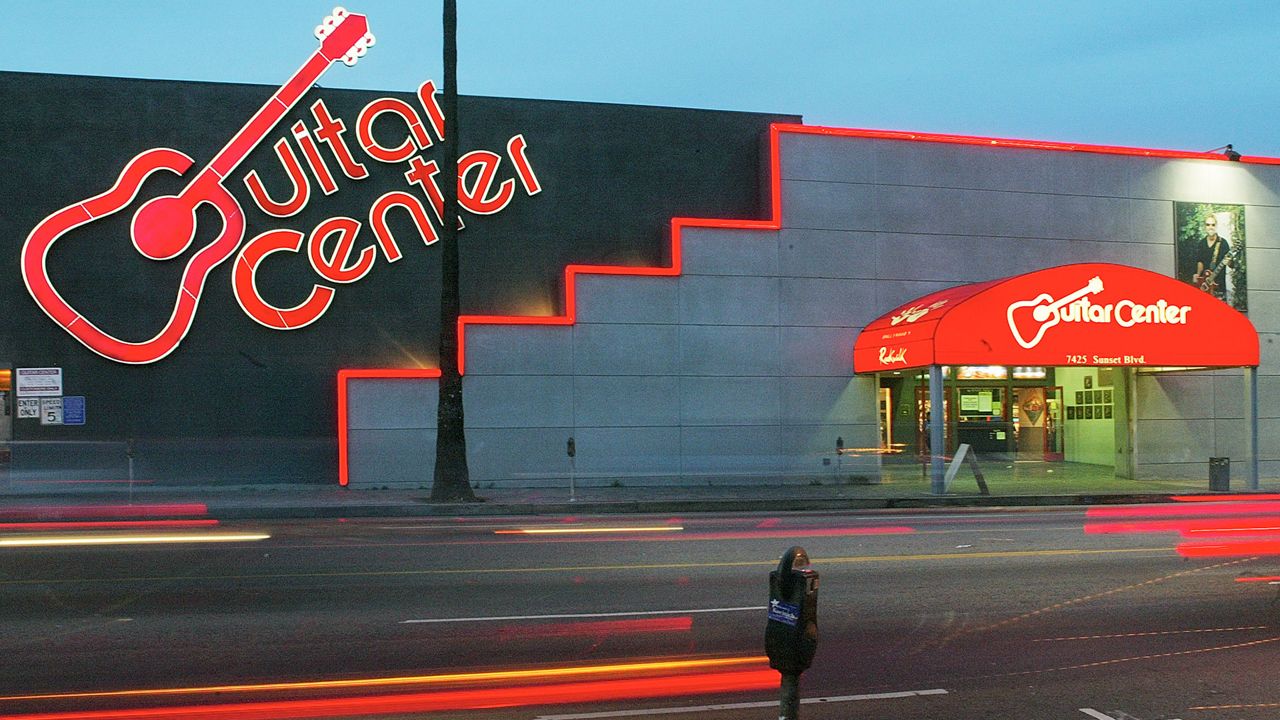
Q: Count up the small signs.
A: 4